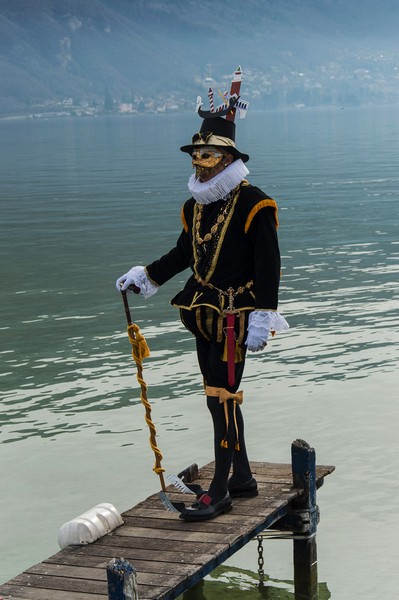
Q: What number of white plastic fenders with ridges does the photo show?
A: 1